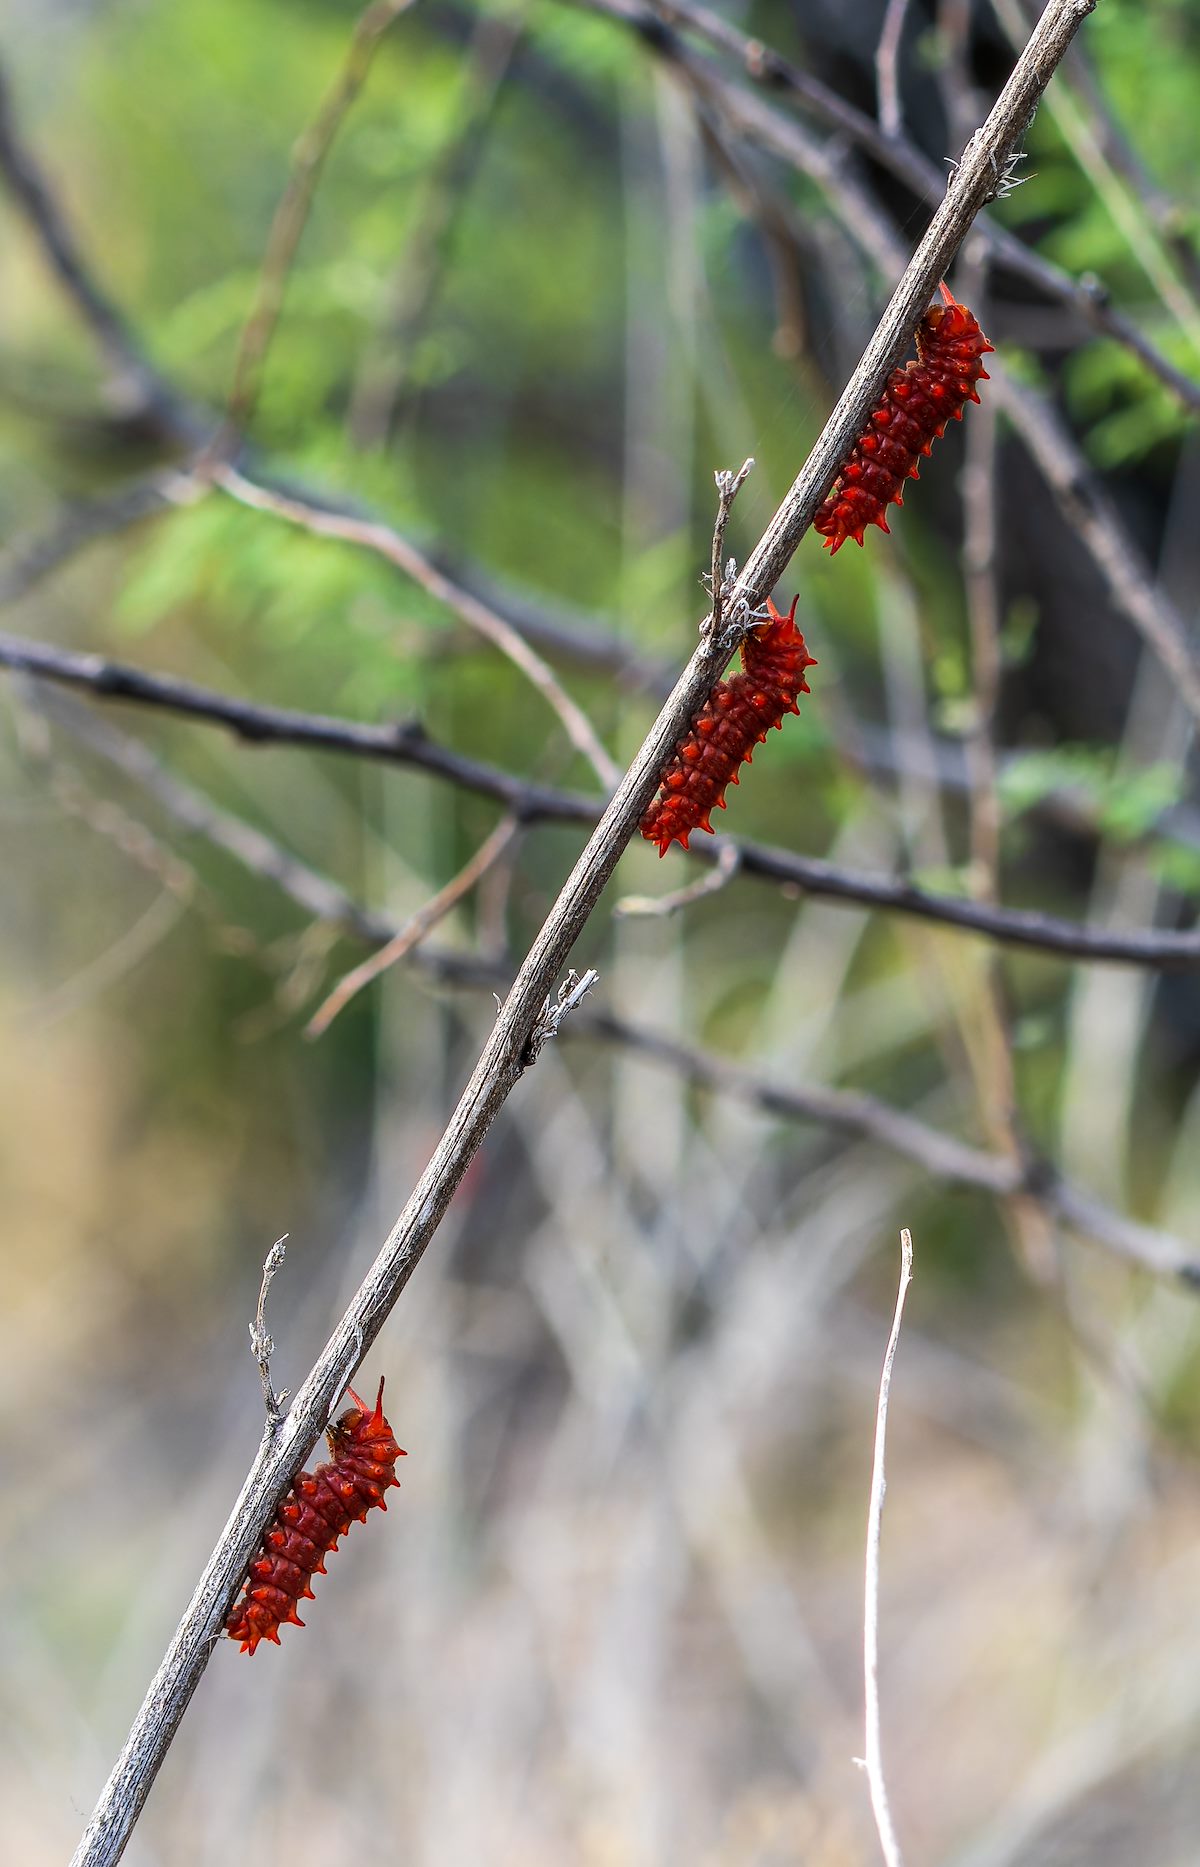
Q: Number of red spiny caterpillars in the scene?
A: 3